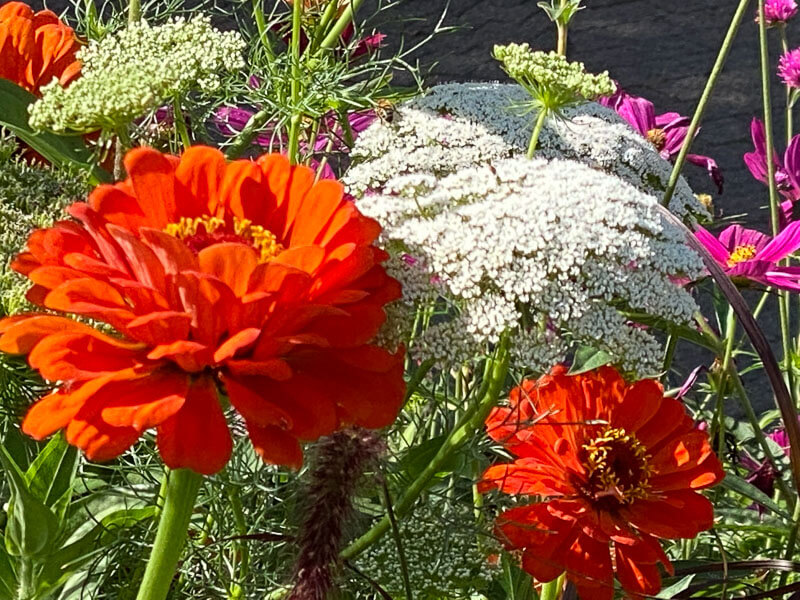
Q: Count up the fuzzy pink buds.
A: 2